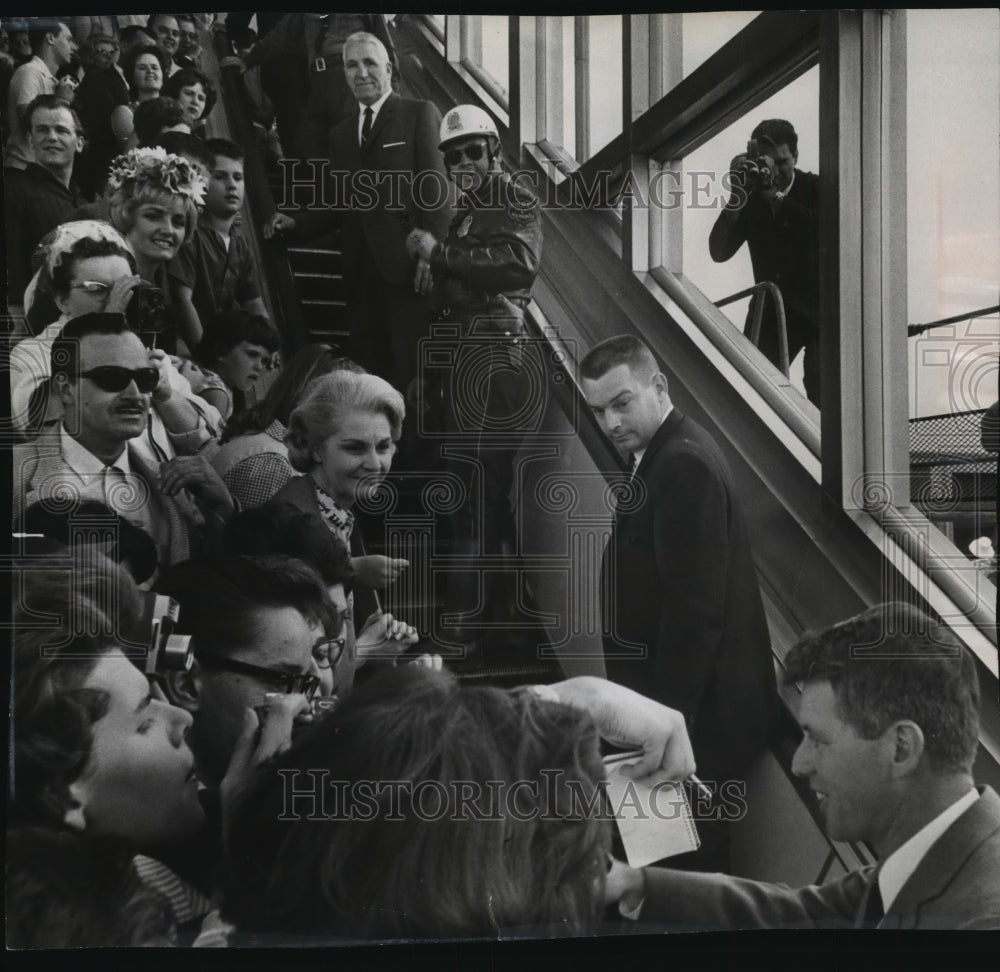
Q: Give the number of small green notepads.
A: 0